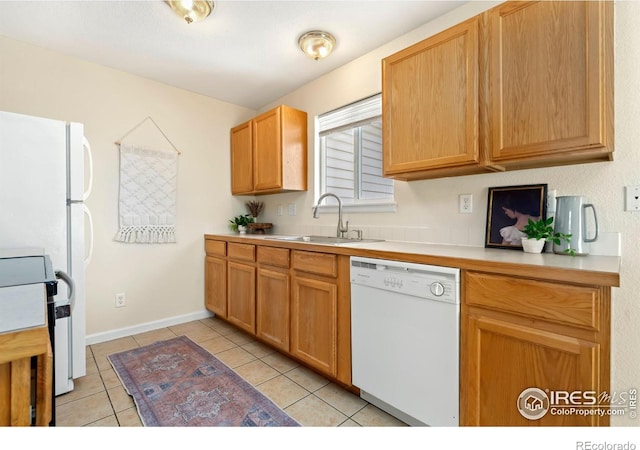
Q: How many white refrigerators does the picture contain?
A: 1